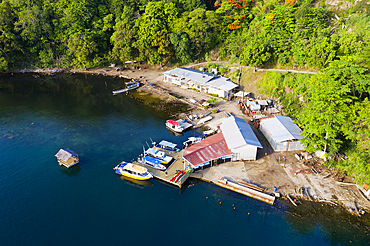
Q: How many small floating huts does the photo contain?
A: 1